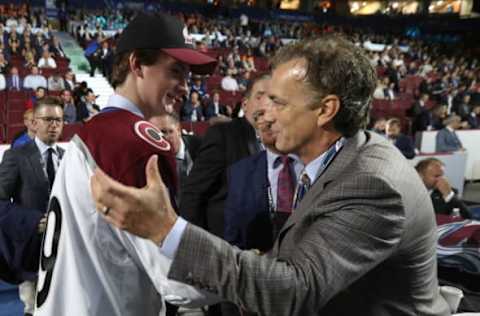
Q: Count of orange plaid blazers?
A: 0